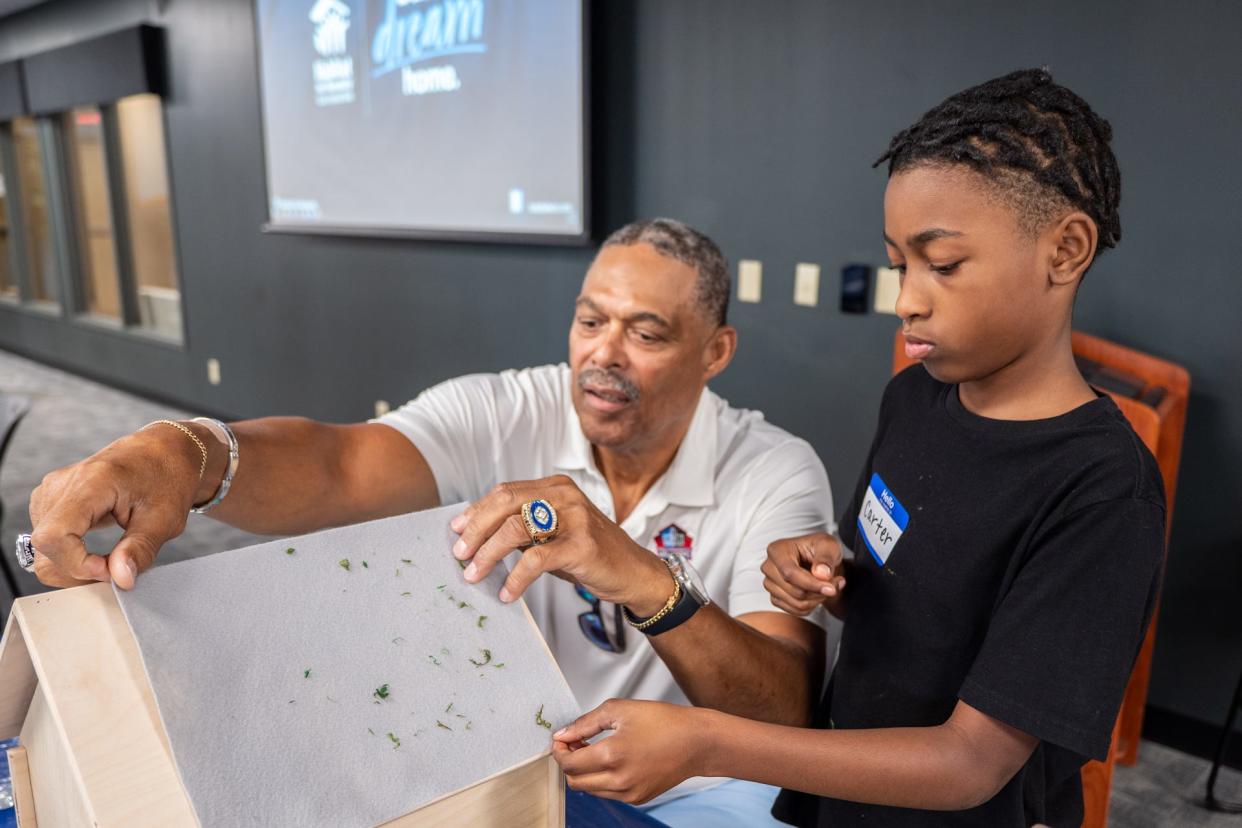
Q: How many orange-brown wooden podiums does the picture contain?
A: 1